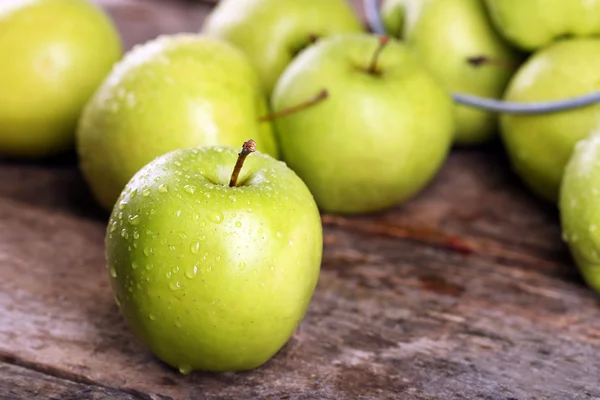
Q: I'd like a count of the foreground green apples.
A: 1